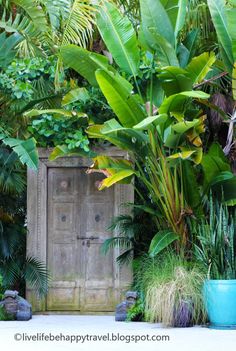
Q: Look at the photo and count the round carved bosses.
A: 3